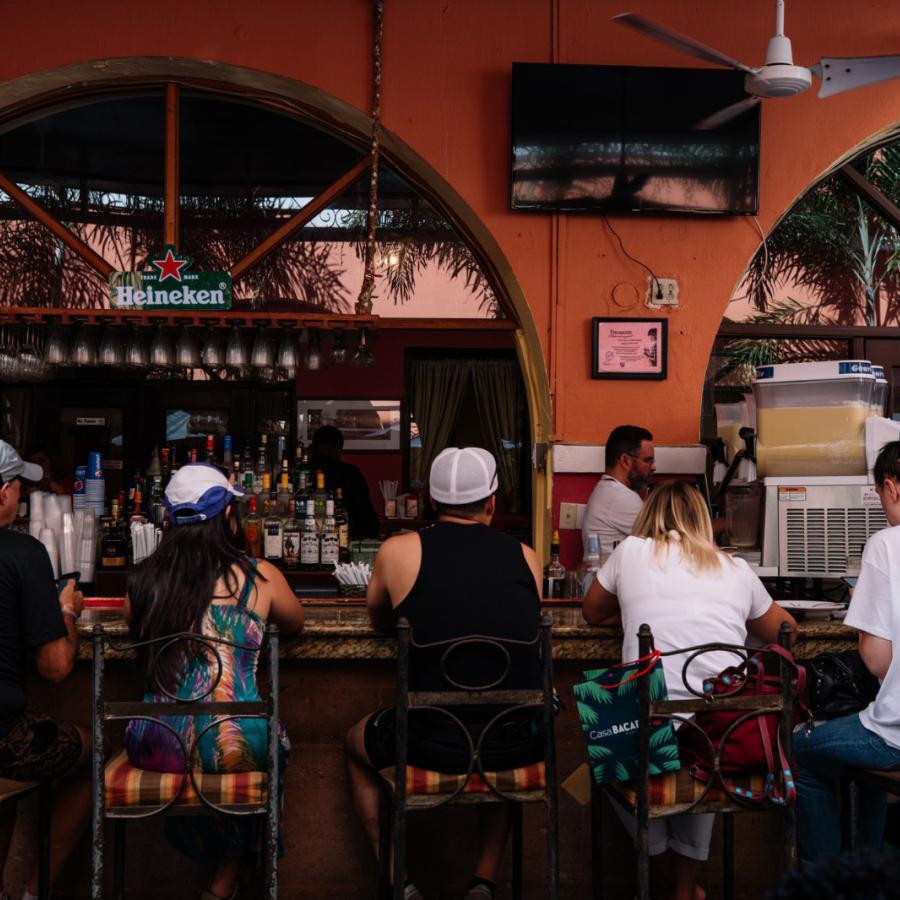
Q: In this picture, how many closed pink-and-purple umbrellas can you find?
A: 0